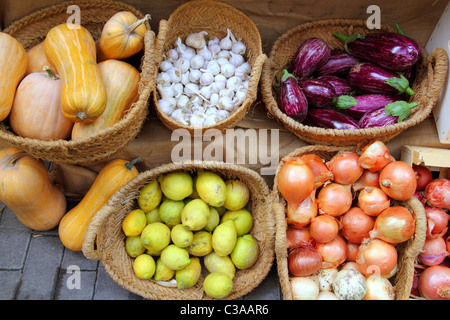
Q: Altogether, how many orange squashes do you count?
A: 8